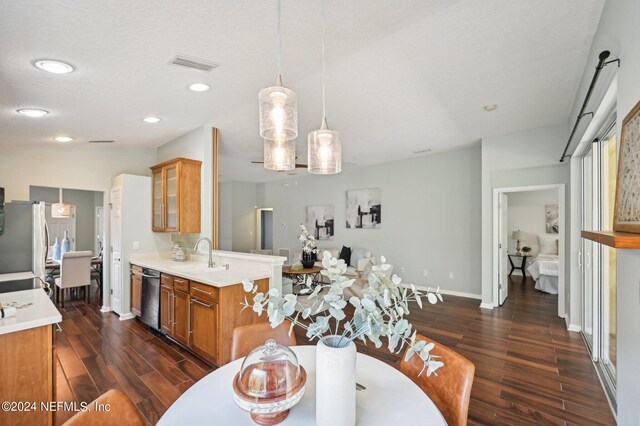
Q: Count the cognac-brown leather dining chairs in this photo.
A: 3